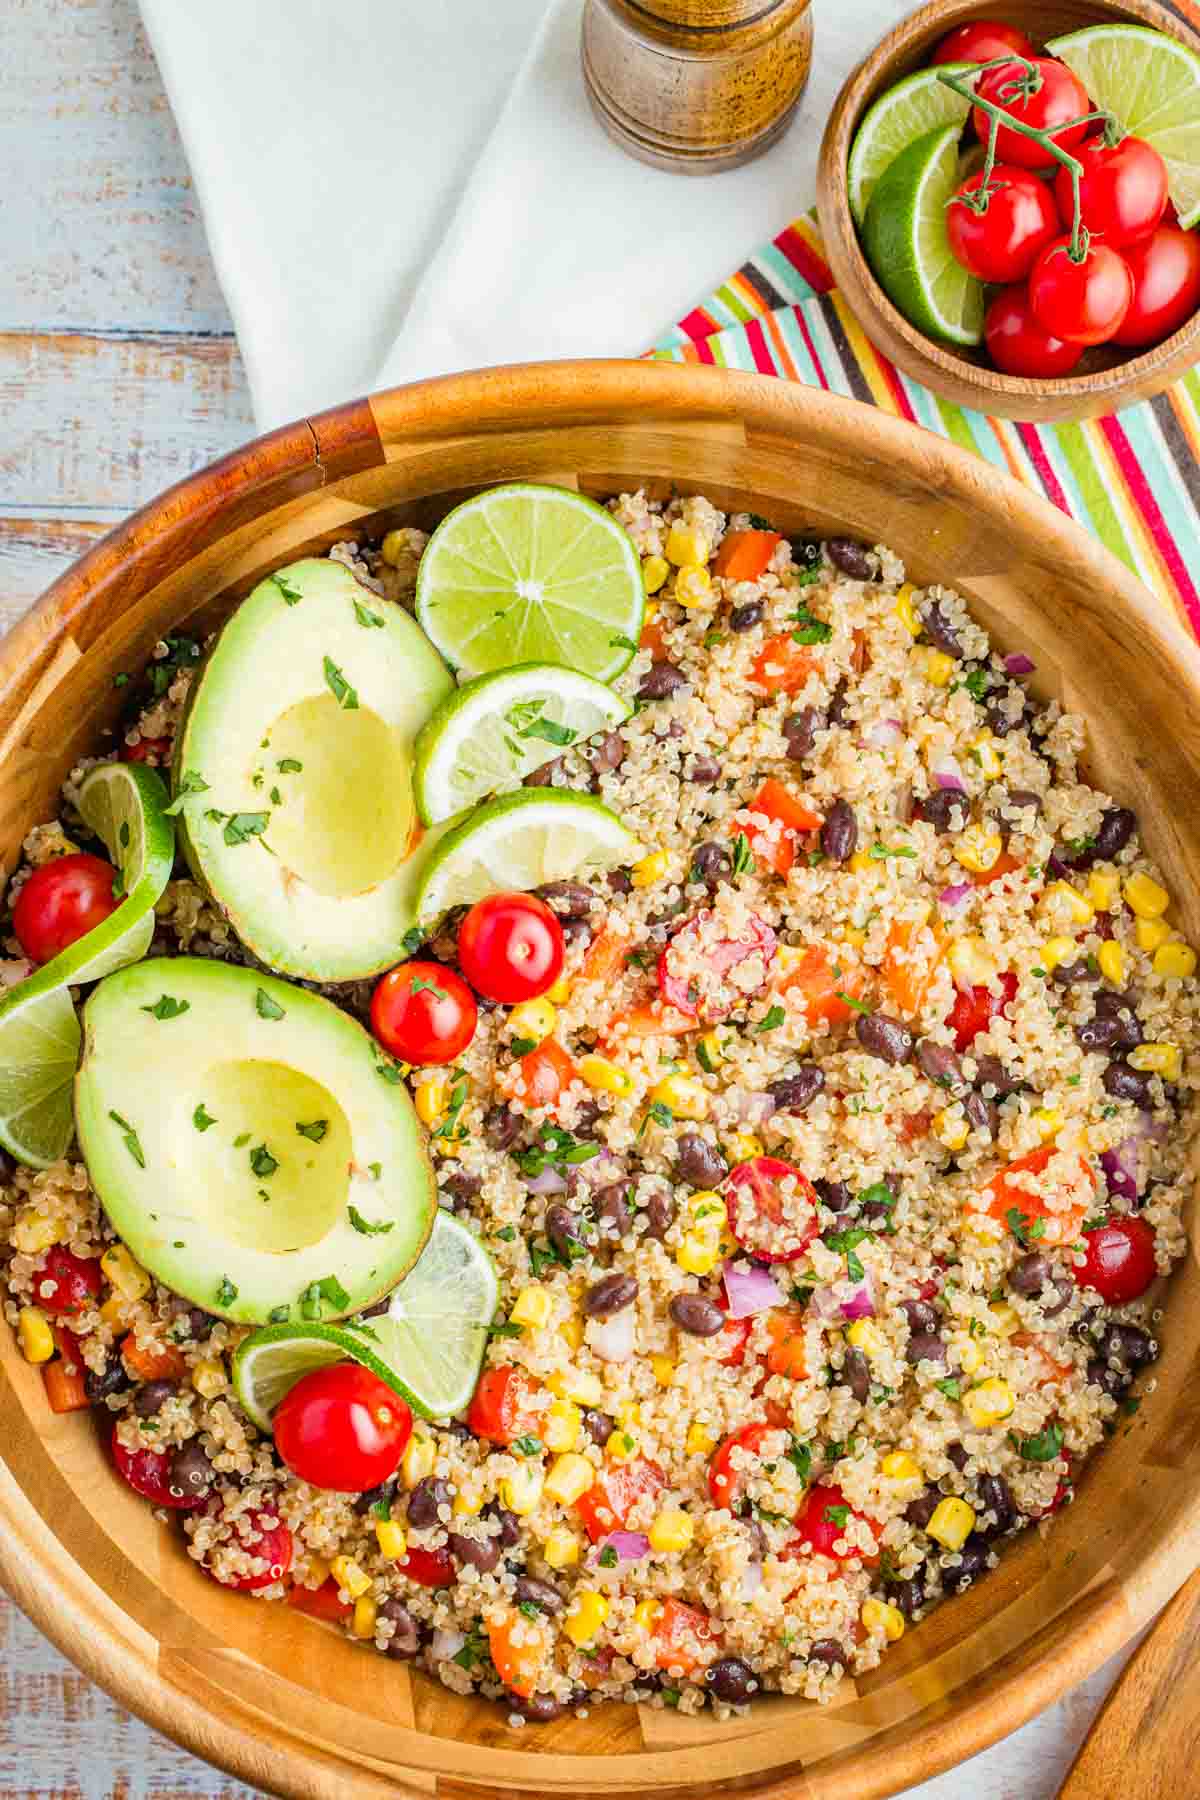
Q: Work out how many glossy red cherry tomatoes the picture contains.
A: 11